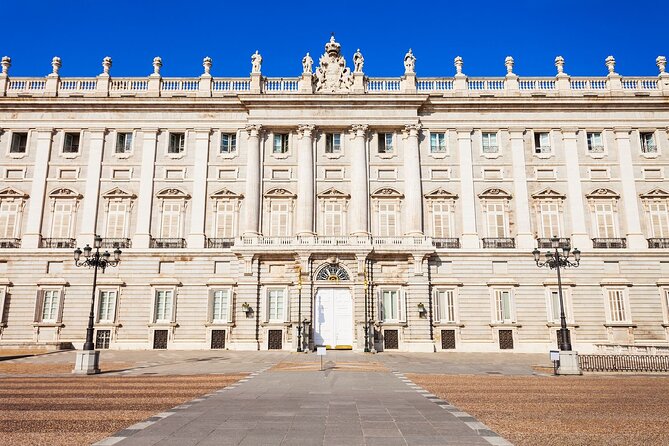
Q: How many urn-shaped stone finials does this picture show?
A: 10